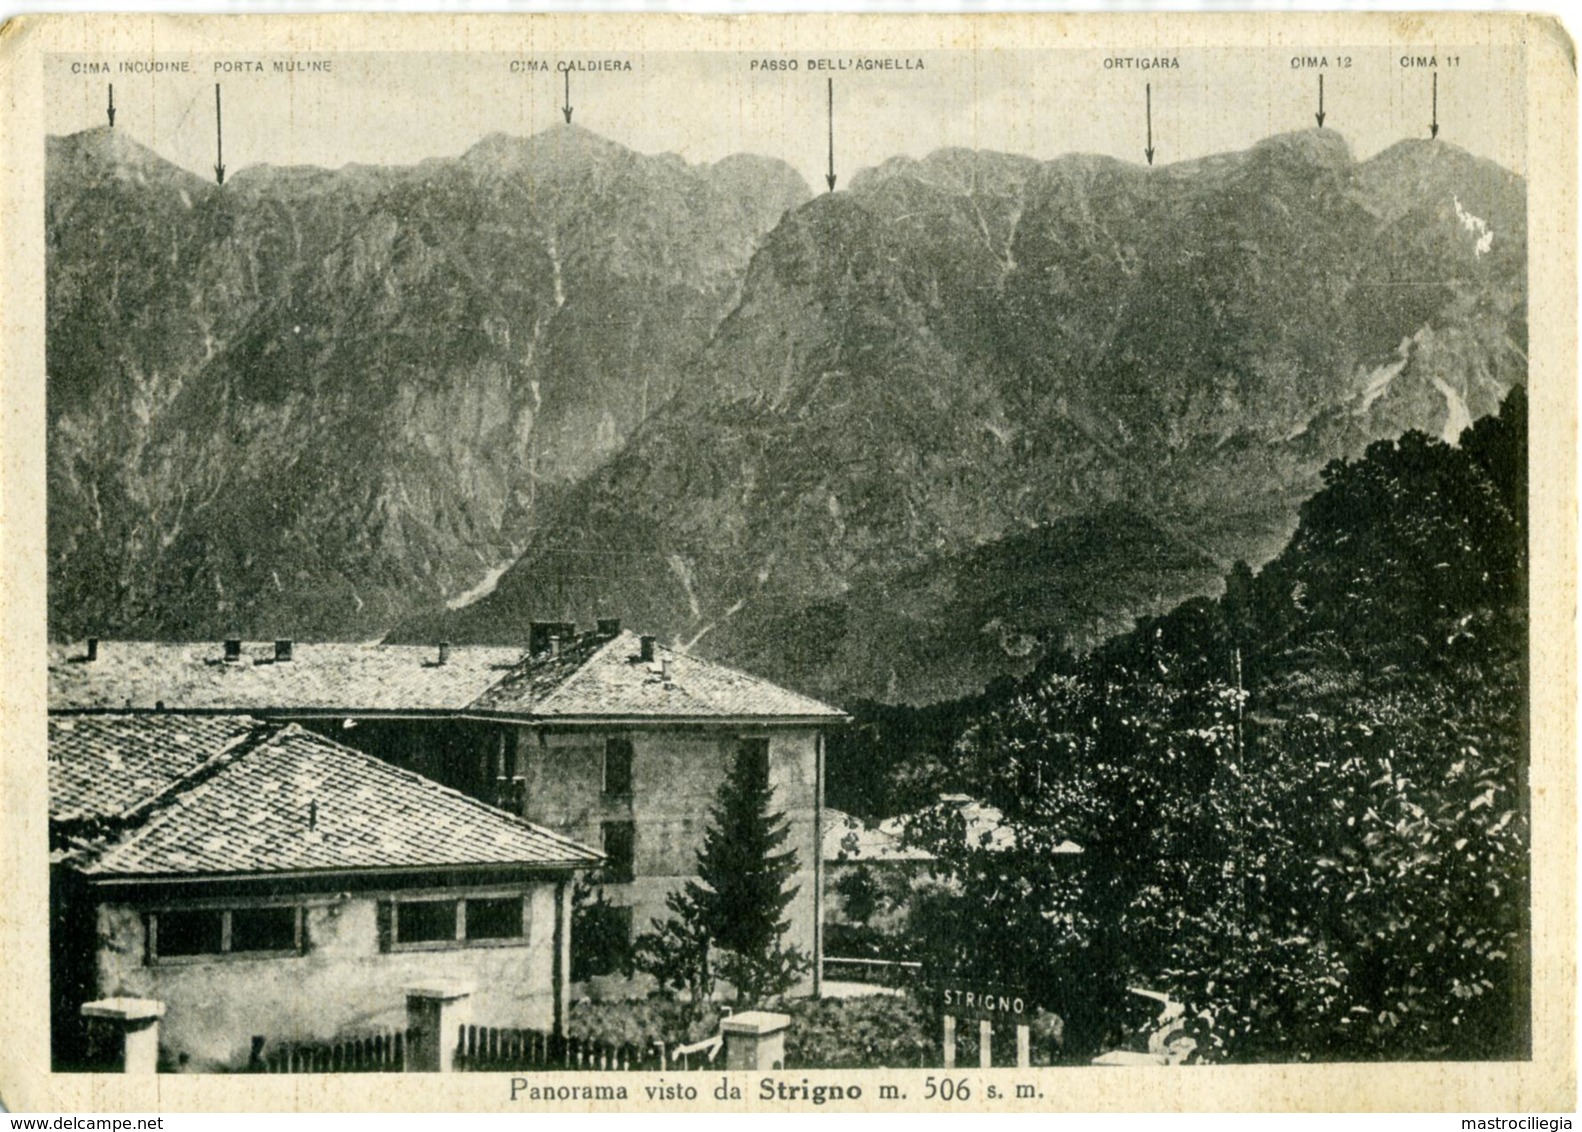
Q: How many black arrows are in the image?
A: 7